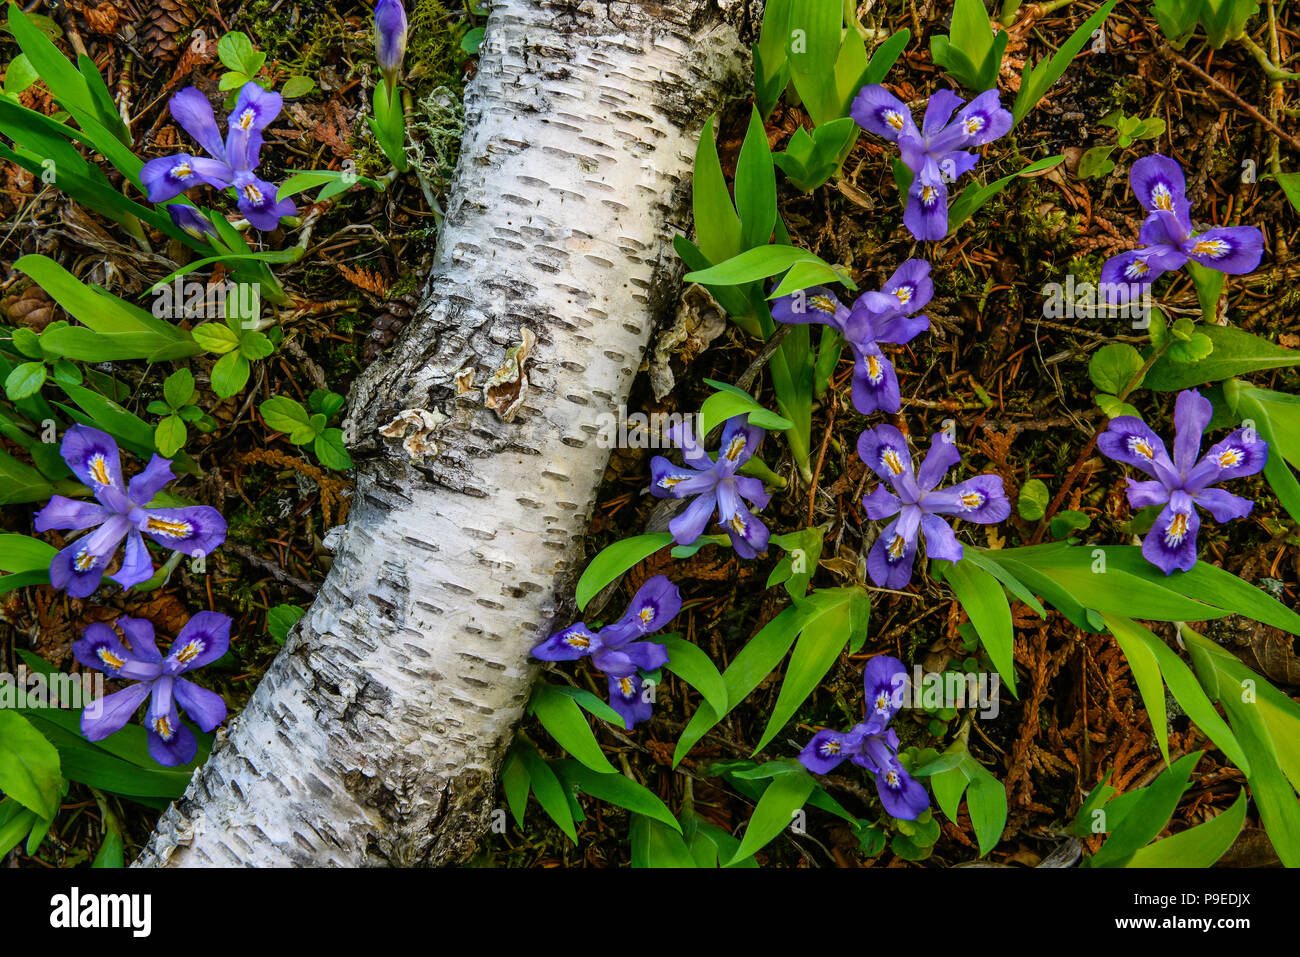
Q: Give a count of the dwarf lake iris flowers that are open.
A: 11